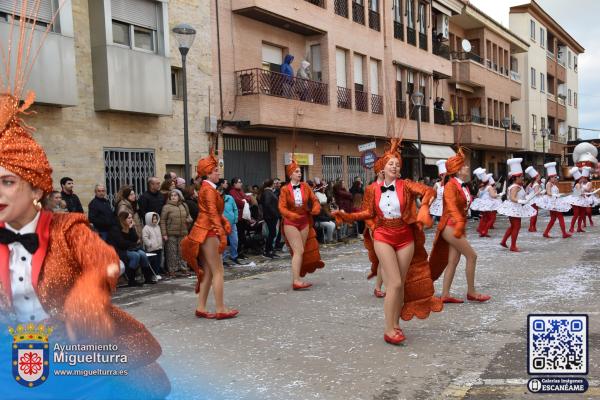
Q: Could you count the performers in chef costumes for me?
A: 8